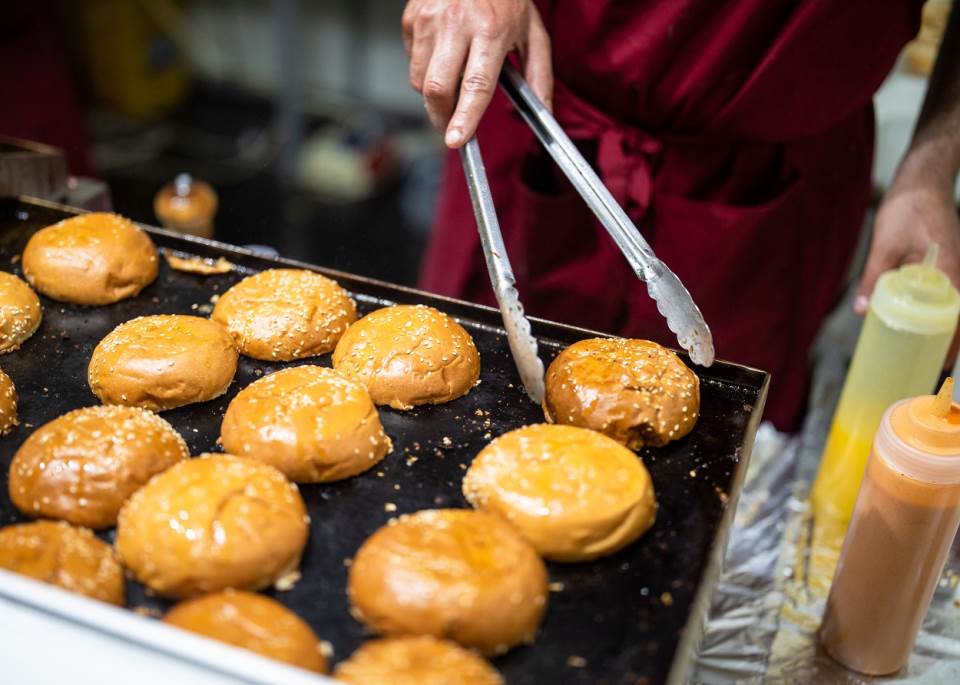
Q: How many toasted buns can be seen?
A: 15